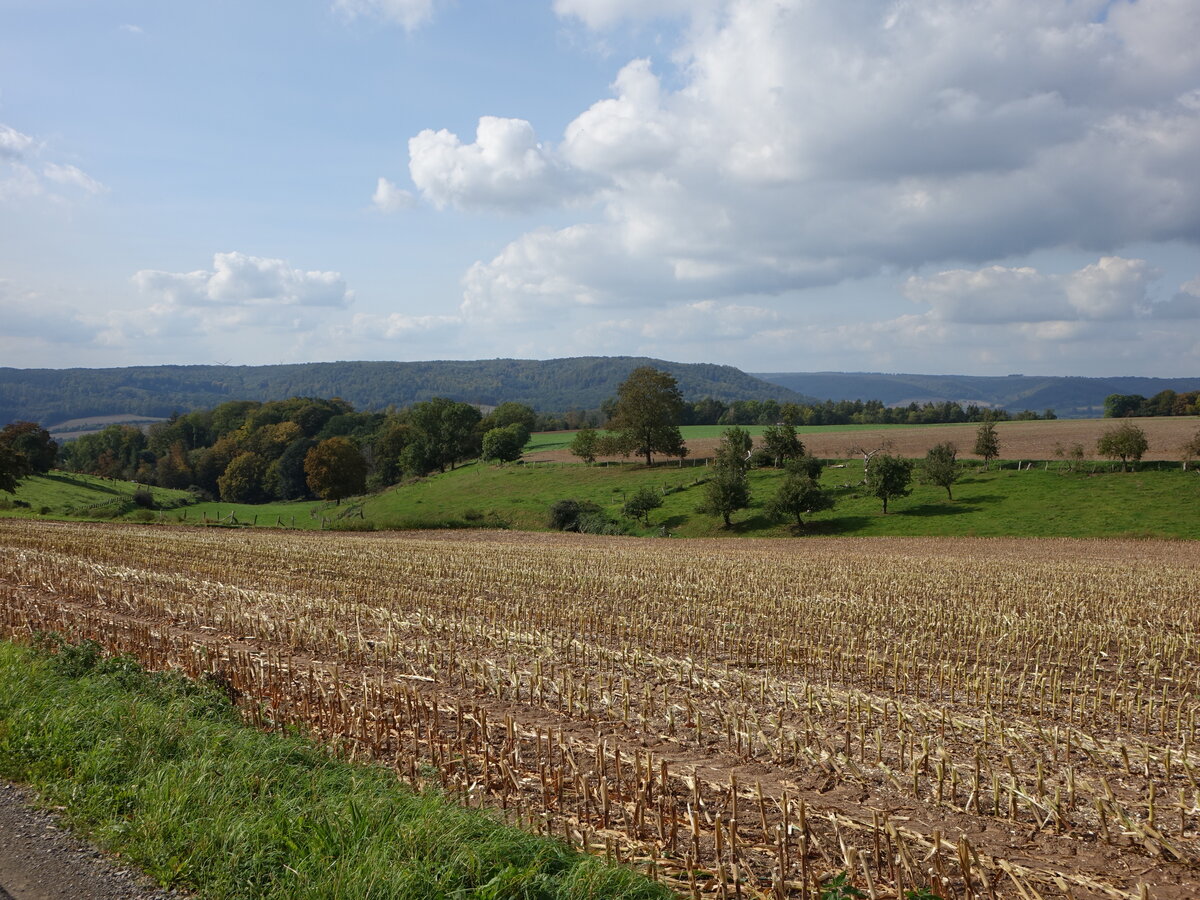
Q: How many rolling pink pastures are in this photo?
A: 0